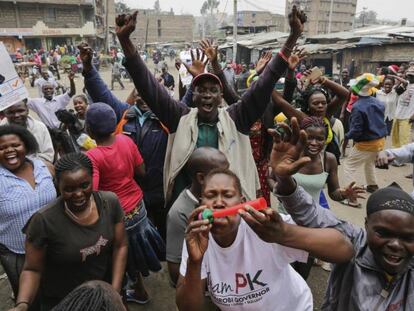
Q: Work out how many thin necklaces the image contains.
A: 1